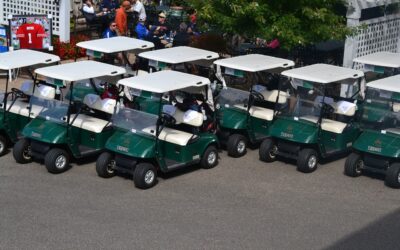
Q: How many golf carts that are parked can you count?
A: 9